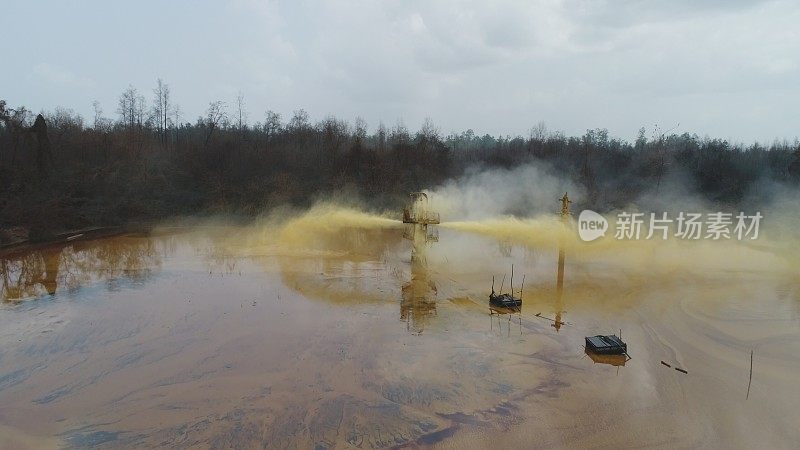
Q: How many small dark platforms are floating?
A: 2